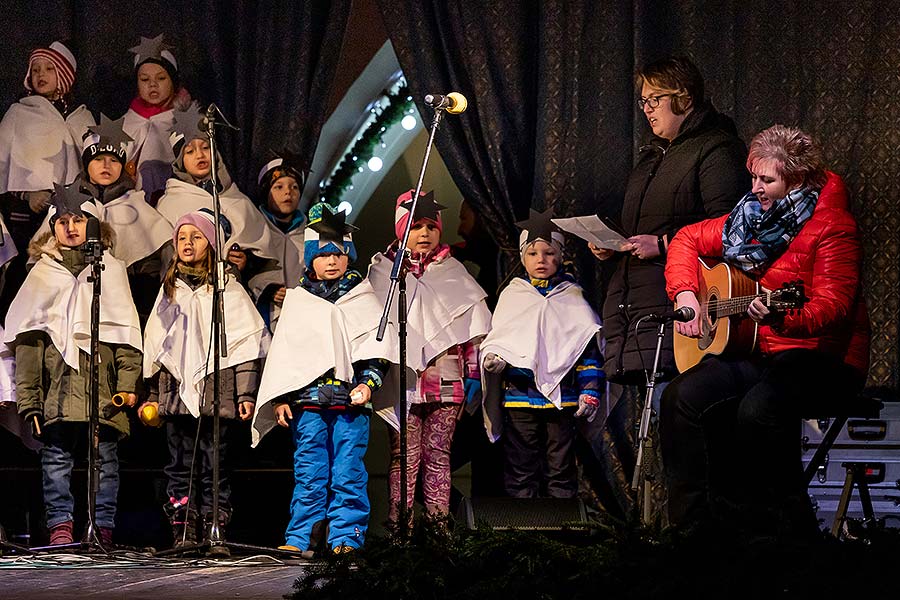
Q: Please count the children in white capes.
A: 10